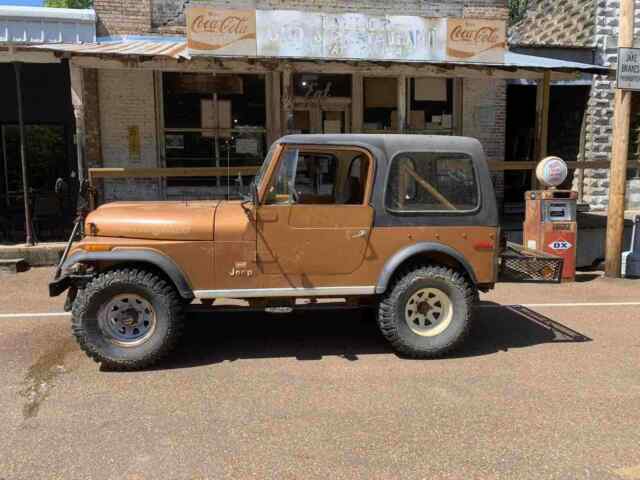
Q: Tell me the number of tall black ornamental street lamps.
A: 0